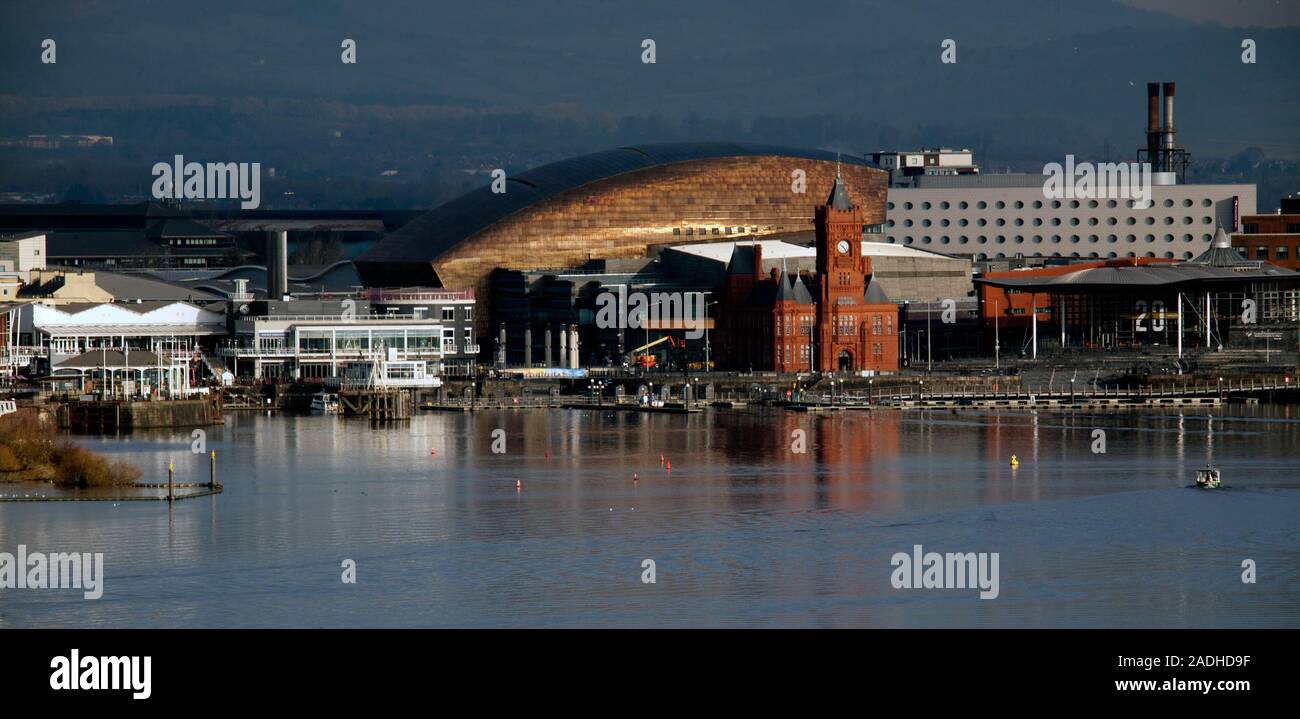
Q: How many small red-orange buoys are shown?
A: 6